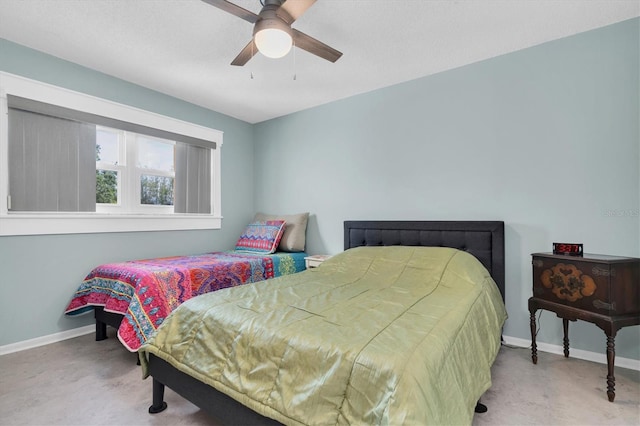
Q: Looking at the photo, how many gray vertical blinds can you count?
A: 2